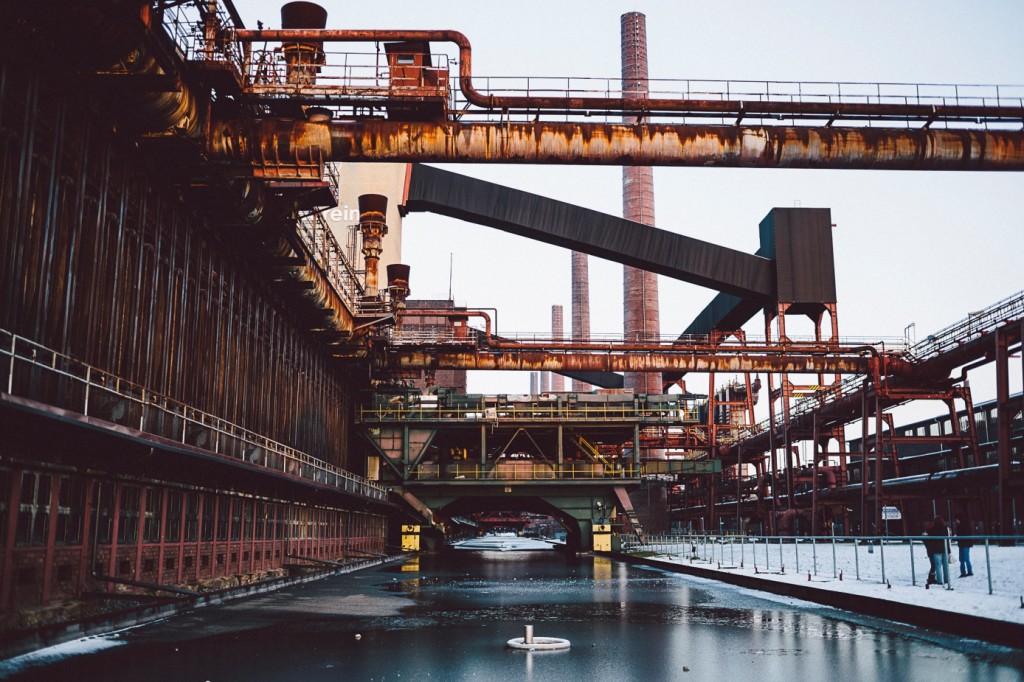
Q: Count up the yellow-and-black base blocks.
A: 2